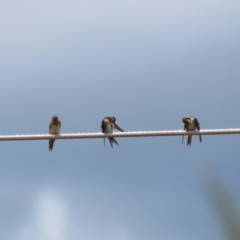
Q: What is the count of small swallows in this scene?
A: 3